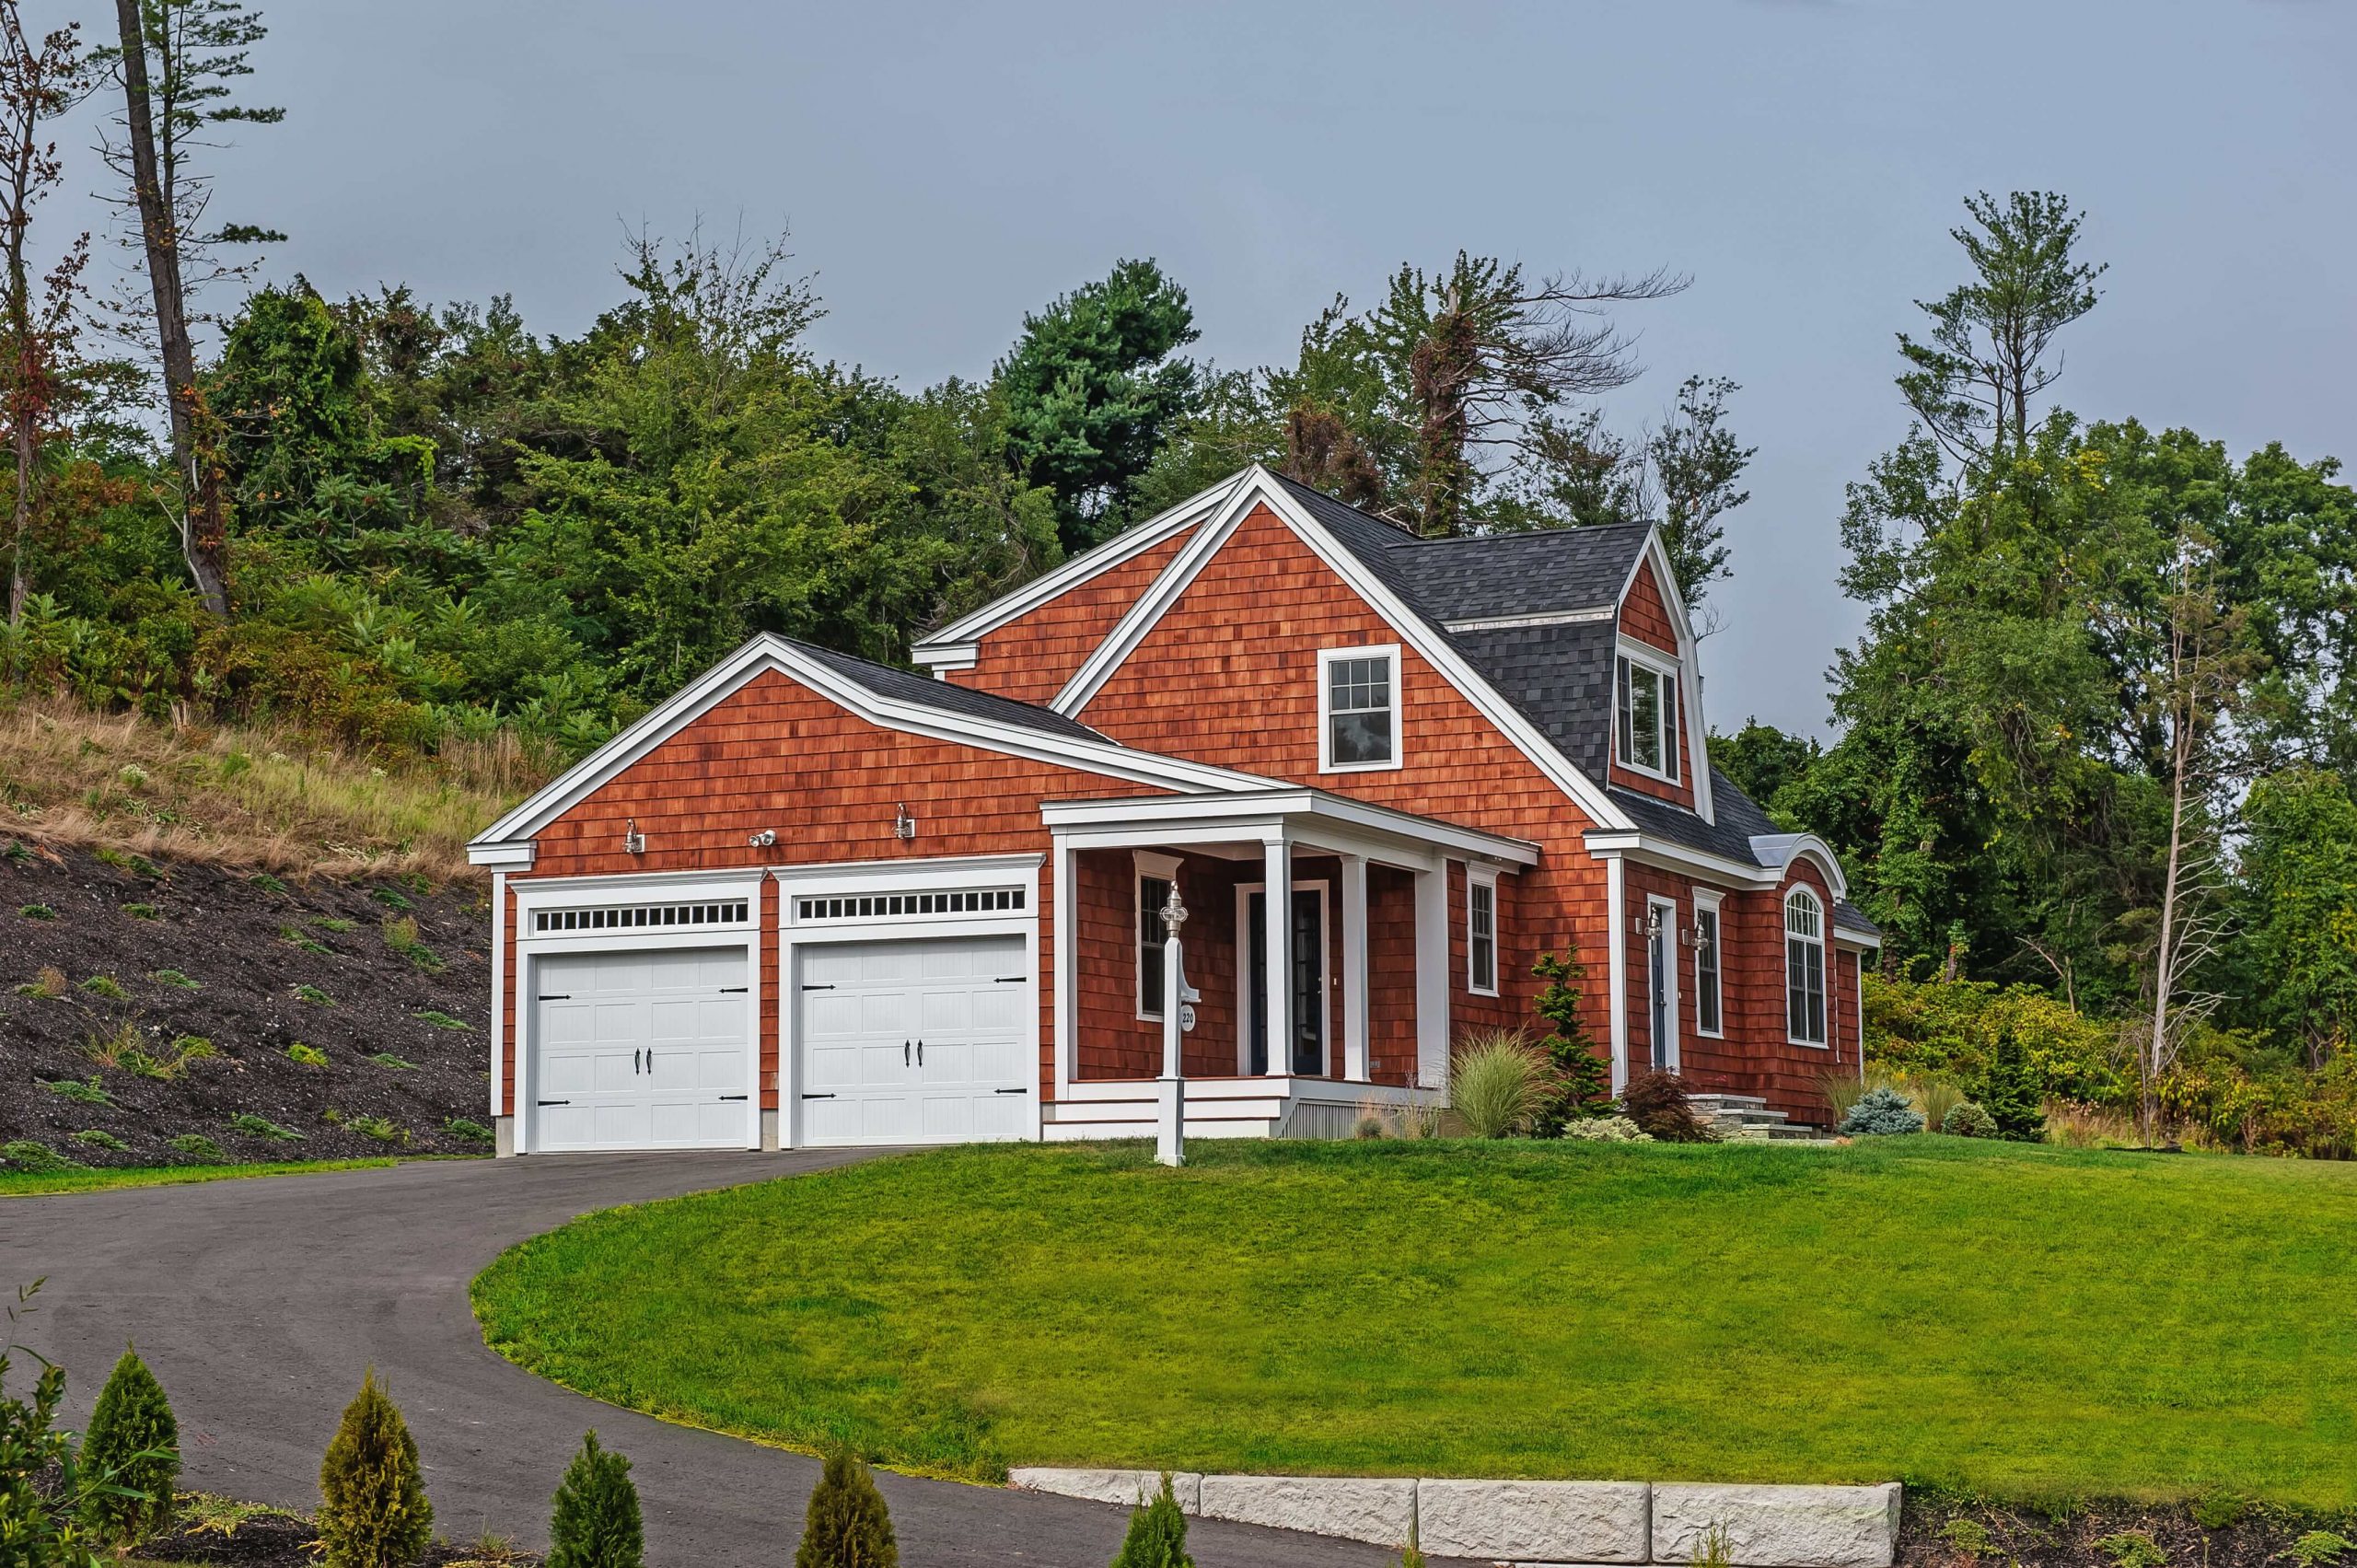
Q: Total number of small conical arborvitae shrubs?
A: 5